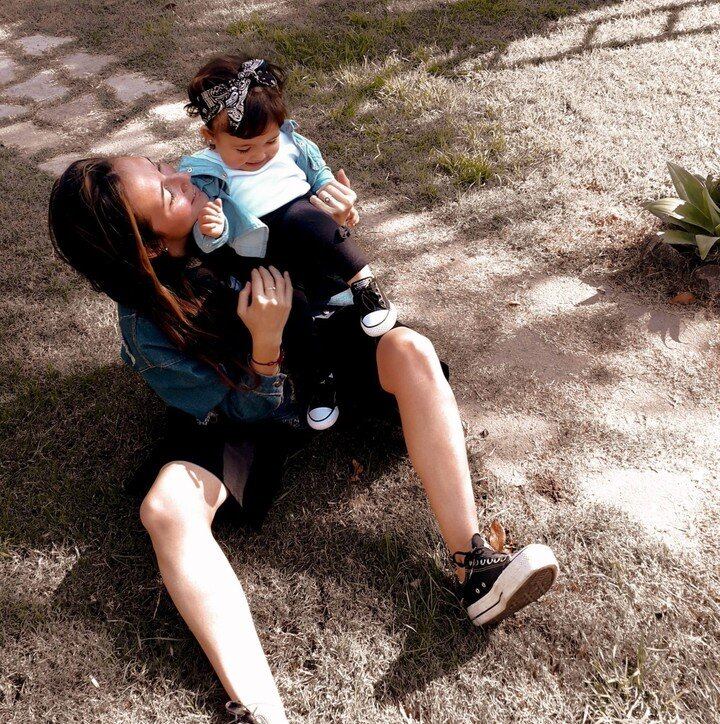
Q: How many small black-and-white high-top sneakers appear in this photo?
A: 2